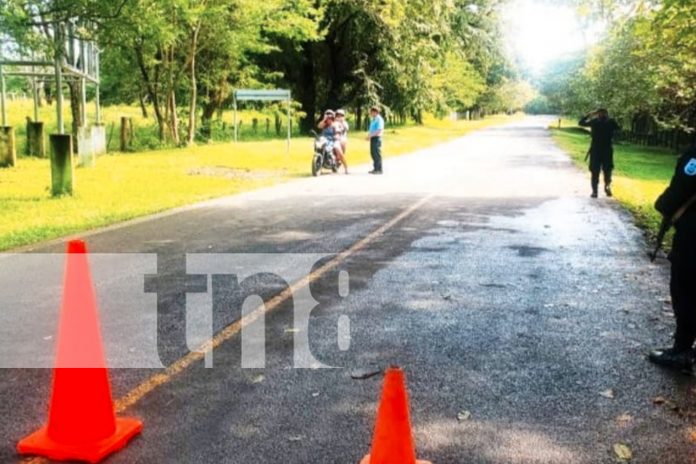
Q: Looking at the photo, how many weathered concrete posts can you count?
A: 5